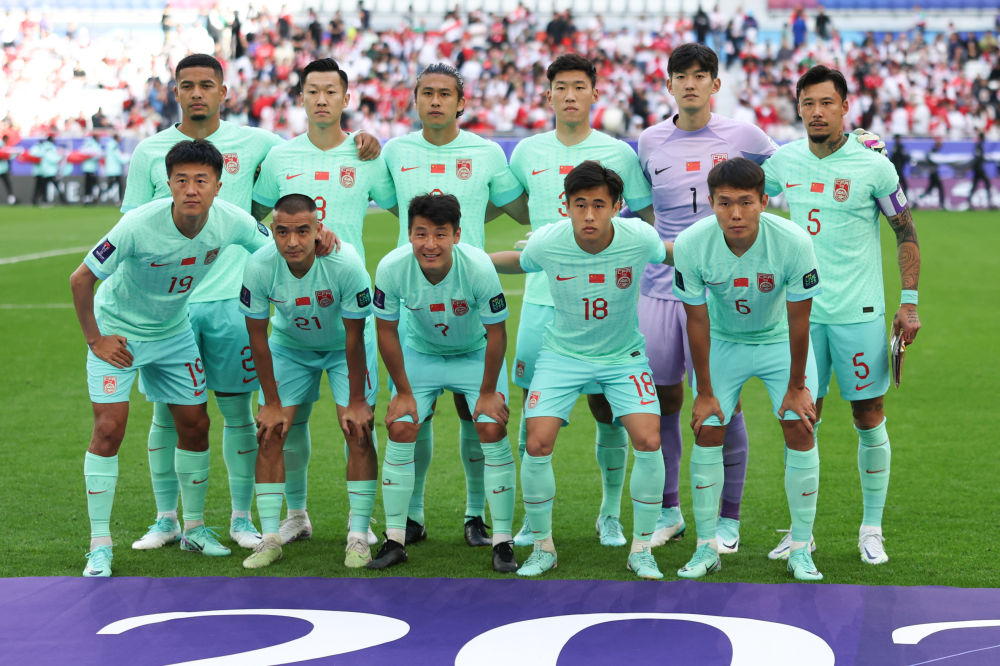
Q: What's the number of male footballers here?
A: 11